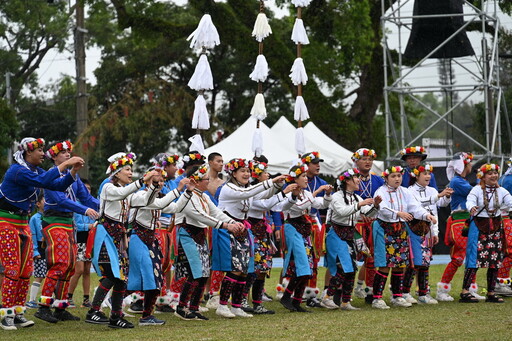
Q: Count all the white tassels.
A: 13